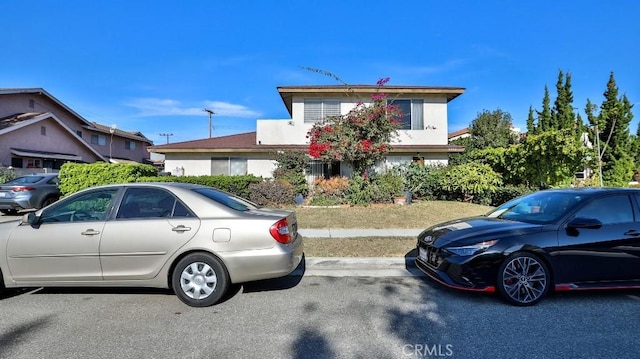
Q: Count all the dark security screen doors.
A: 1